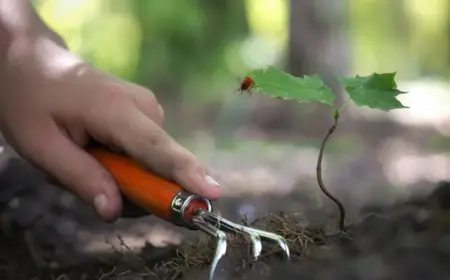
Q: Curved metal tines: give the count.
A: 3